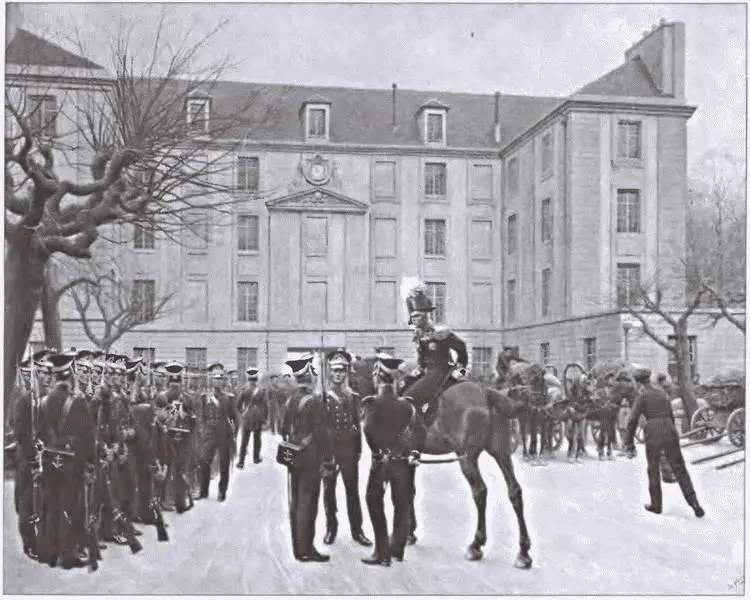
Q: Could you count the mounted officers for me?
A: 1